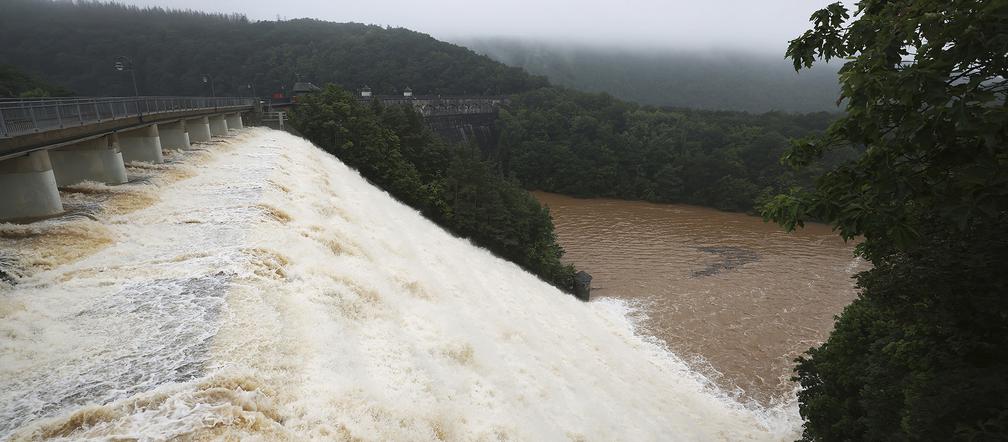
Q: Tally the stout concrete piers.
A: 7